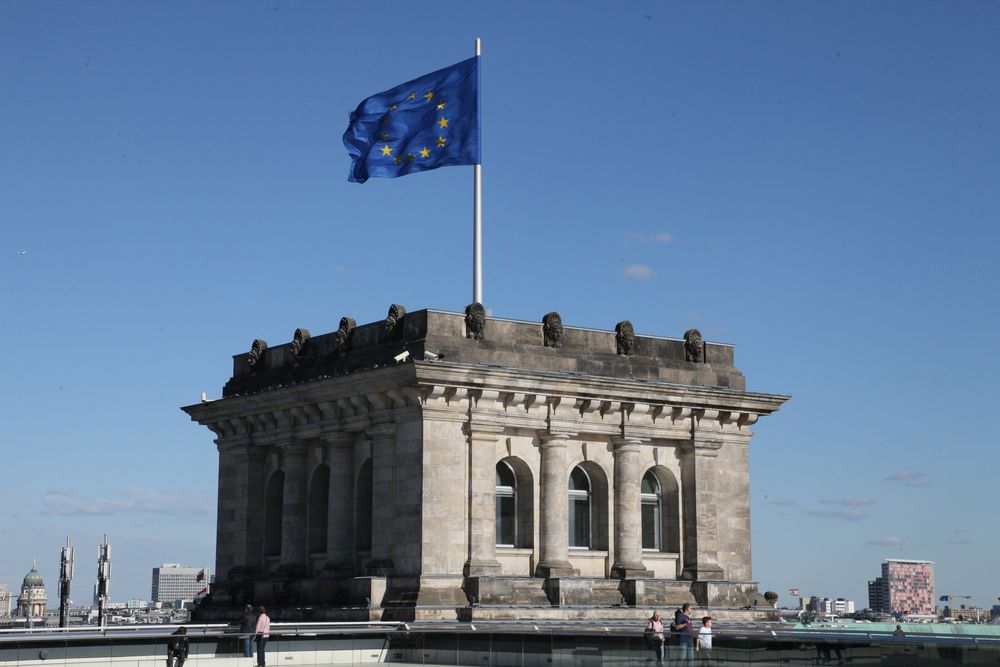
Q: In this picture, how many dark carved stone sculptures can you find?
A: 8